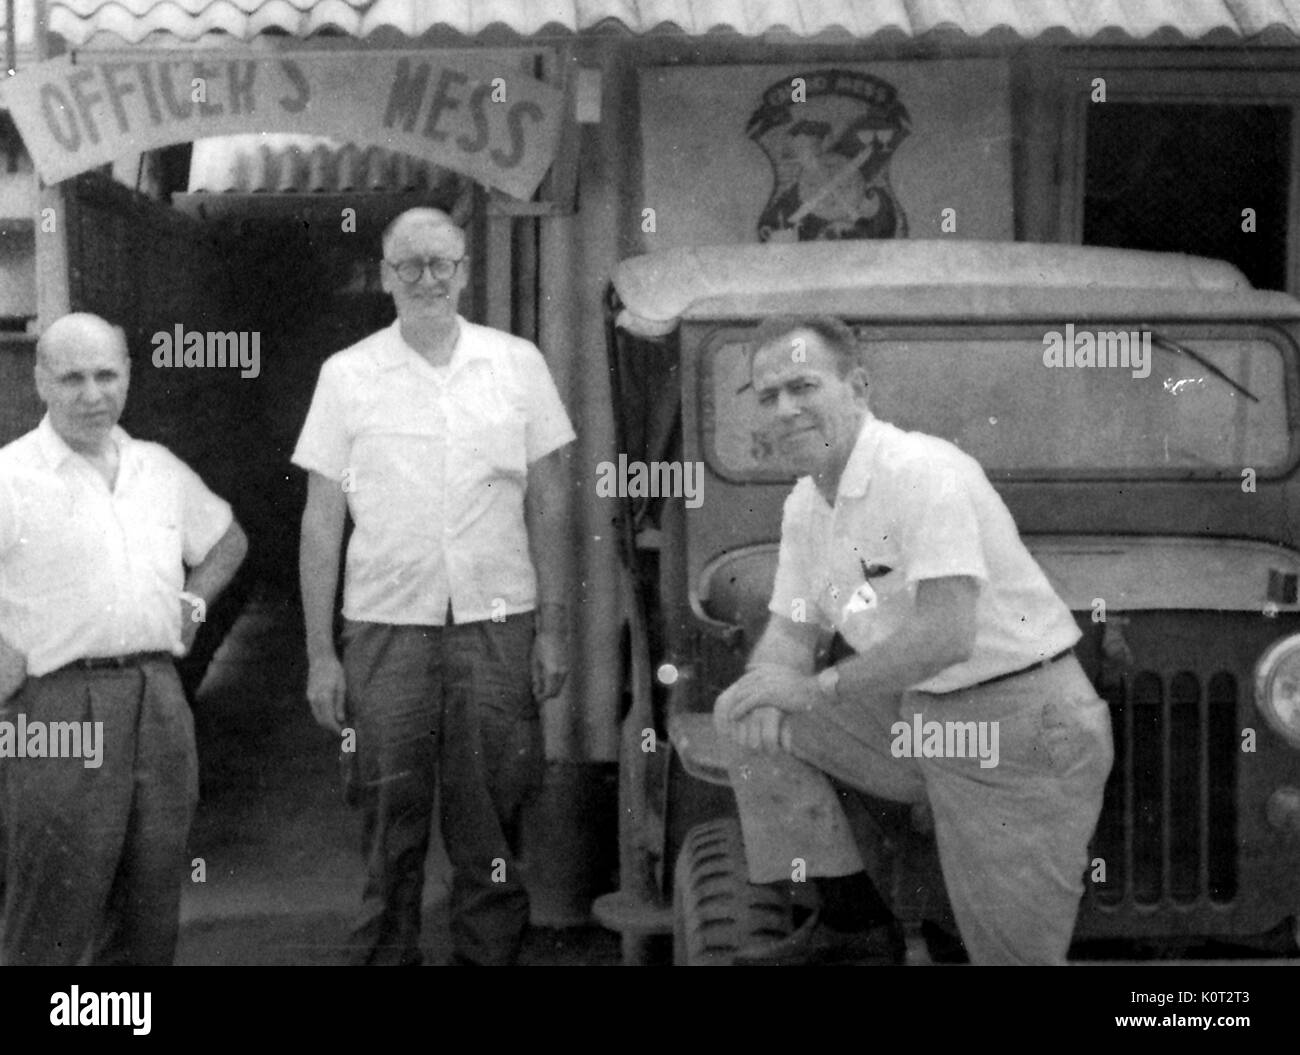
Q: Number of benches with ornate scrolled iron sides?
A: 0